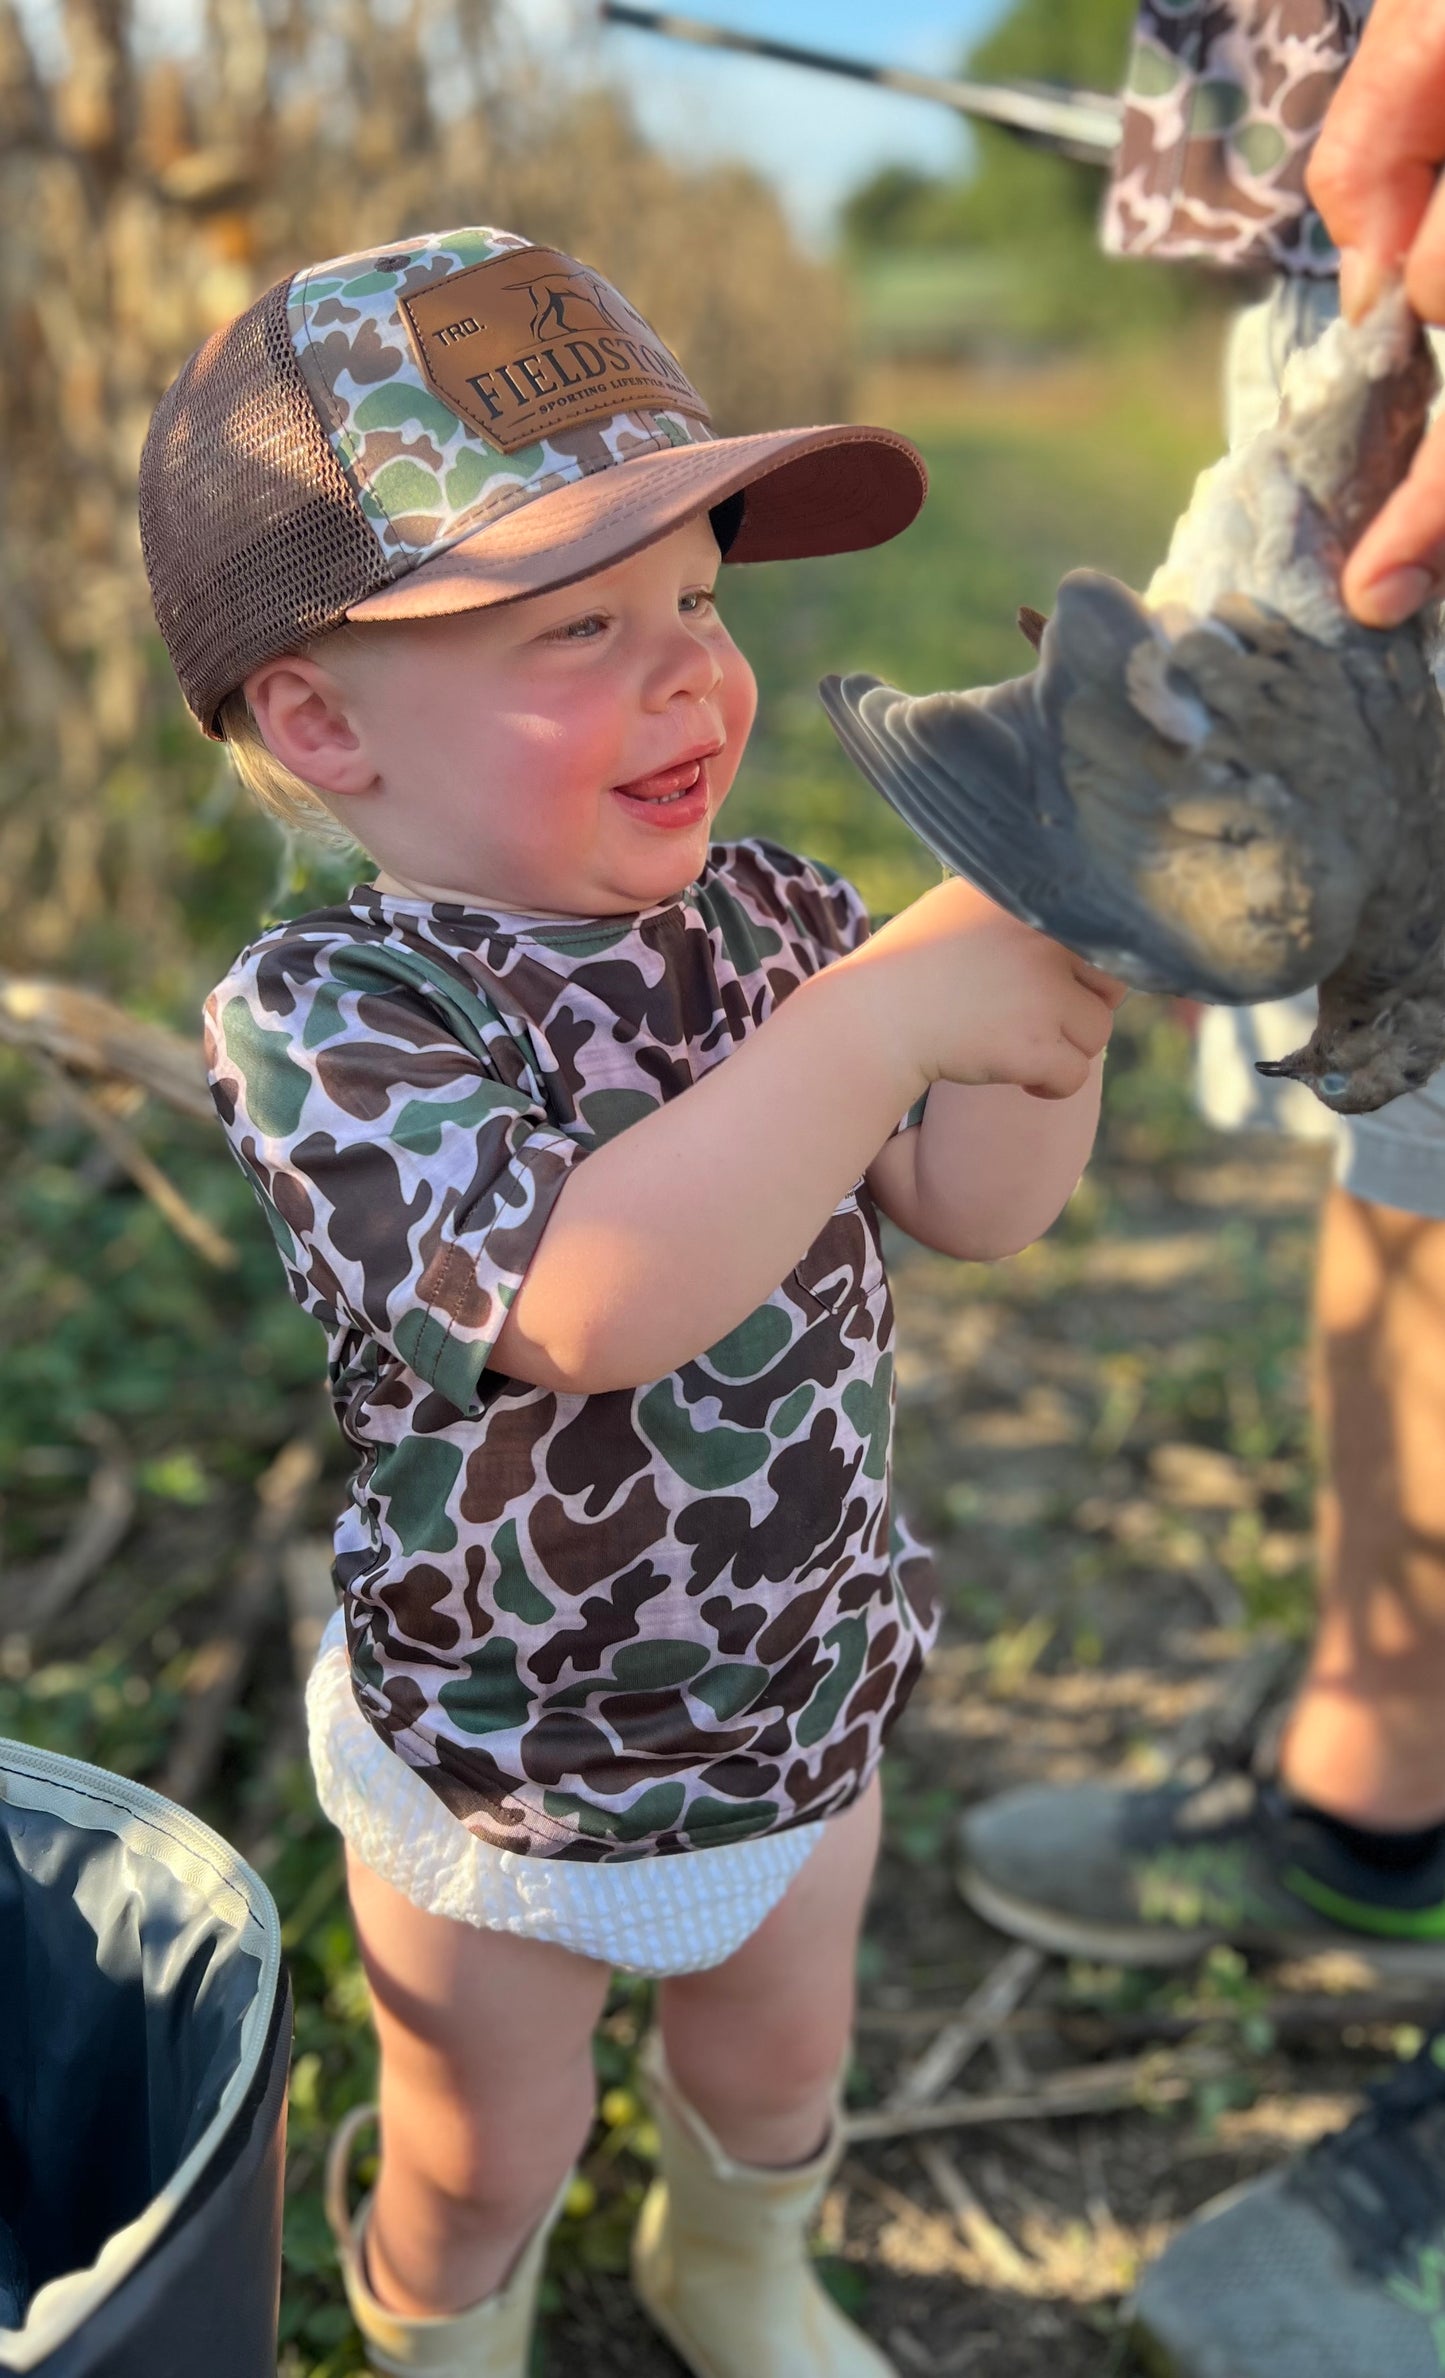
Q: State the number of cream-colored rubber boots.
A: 2